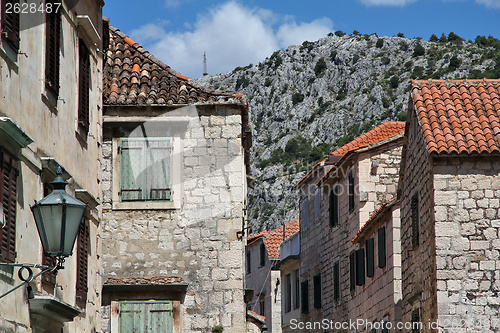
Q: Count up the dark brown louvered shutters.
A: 6